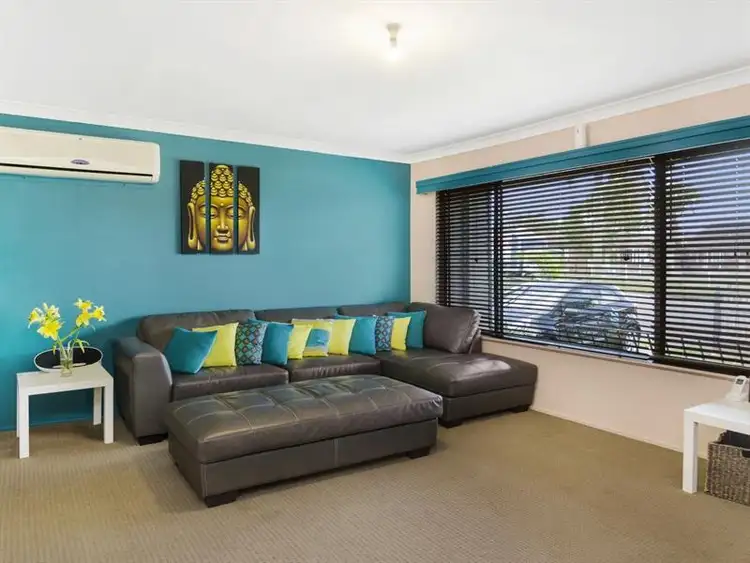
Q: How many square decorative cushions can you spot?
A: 11